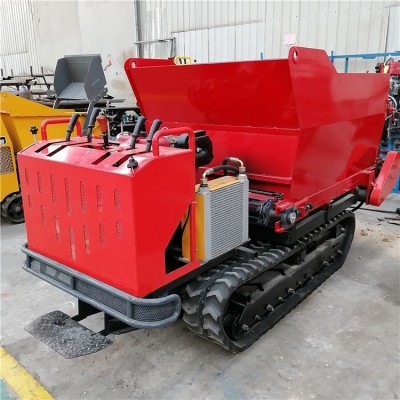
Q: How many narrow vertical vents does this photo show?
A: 14